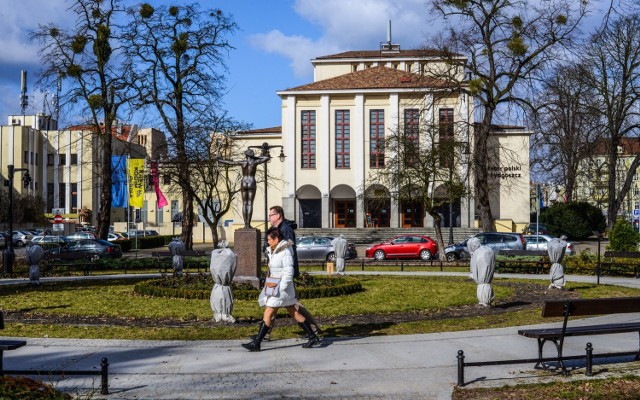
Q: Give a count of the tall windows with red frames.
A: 5